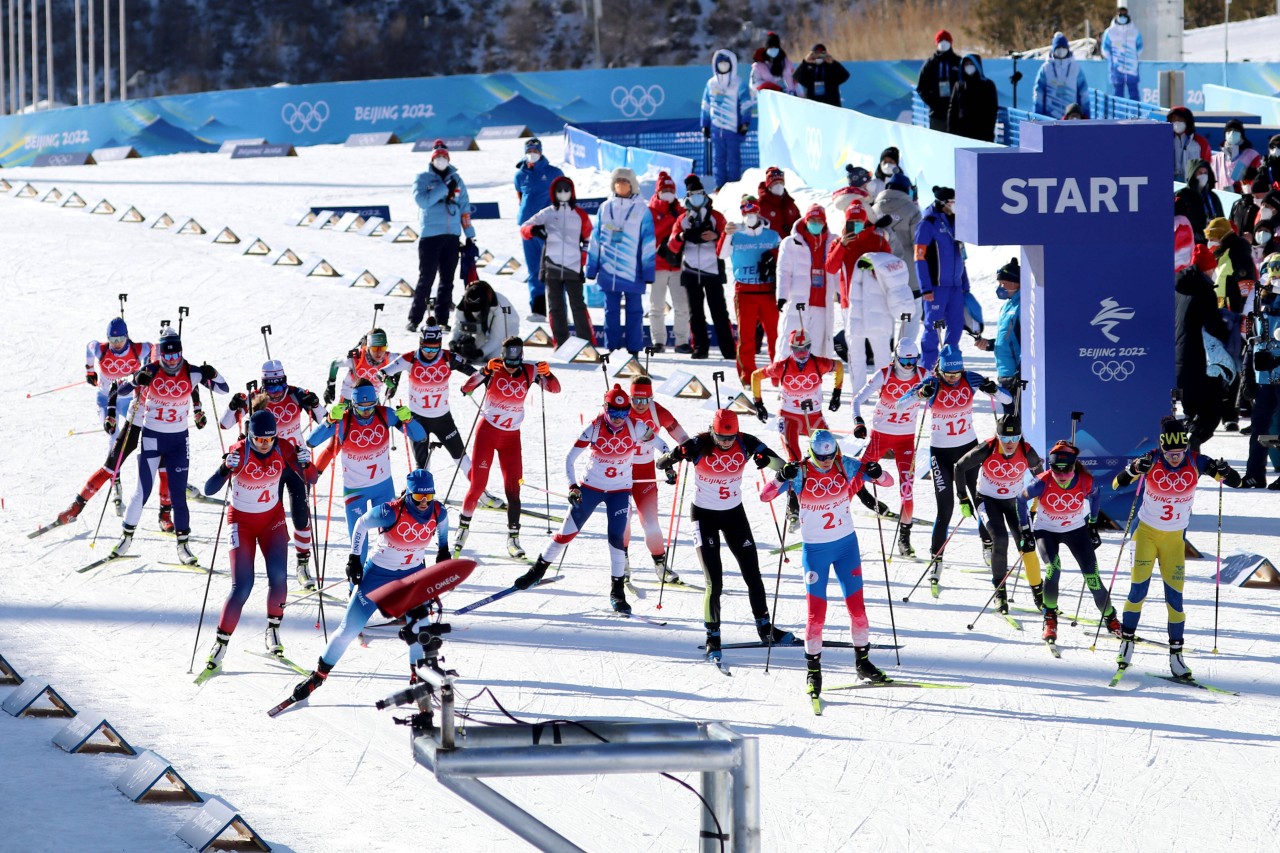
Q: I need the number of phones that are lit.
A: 0